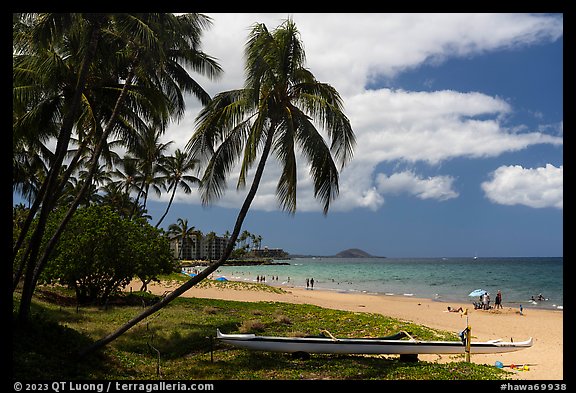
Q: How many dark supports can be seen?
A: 2